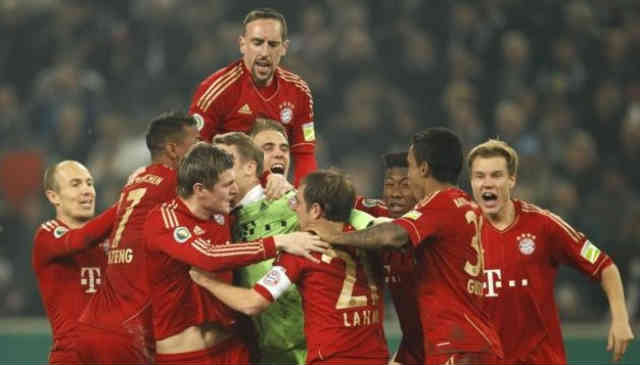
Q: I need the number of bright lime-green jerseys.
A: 1